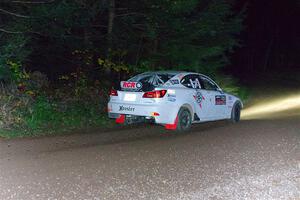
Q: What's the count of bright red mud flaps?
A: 2